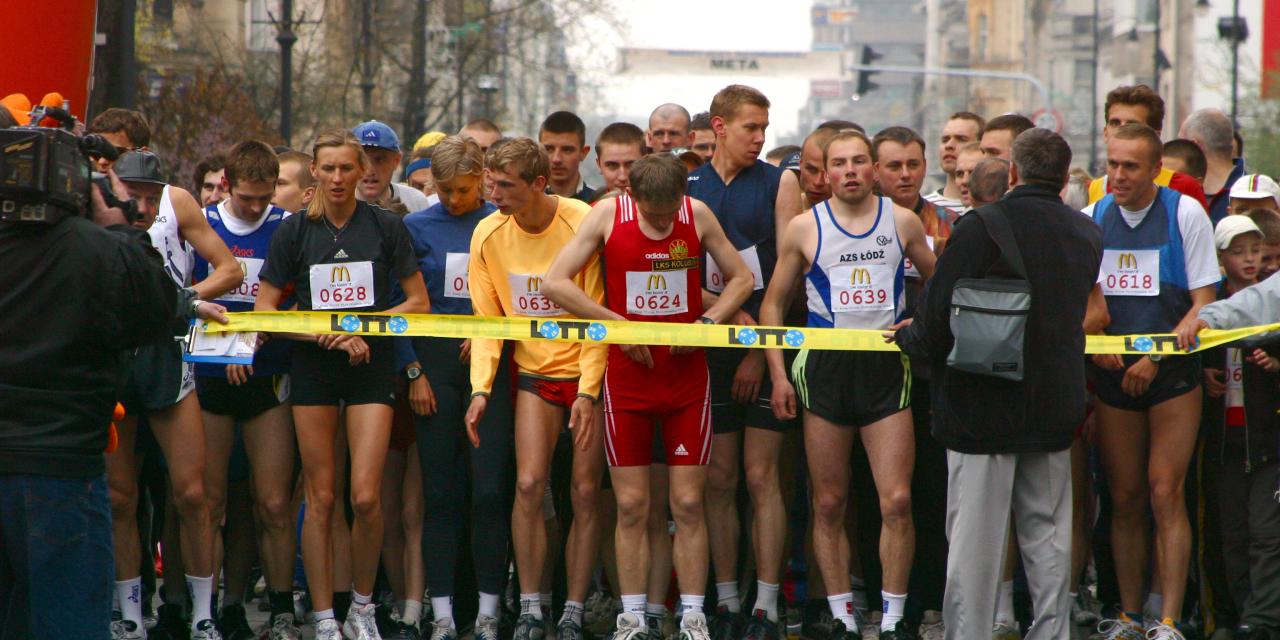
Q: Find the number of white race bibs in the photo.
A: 10